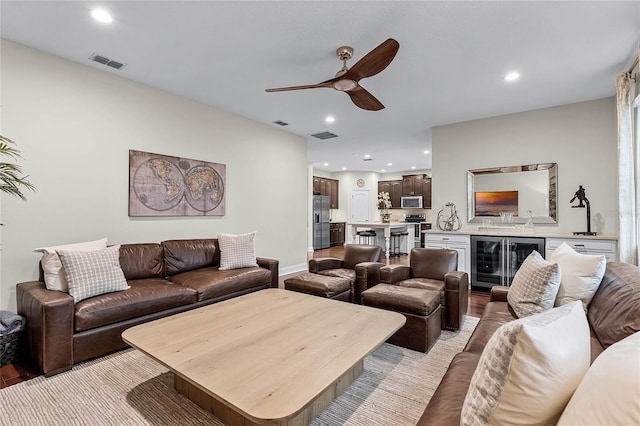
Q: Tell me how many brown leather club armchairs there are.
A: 2